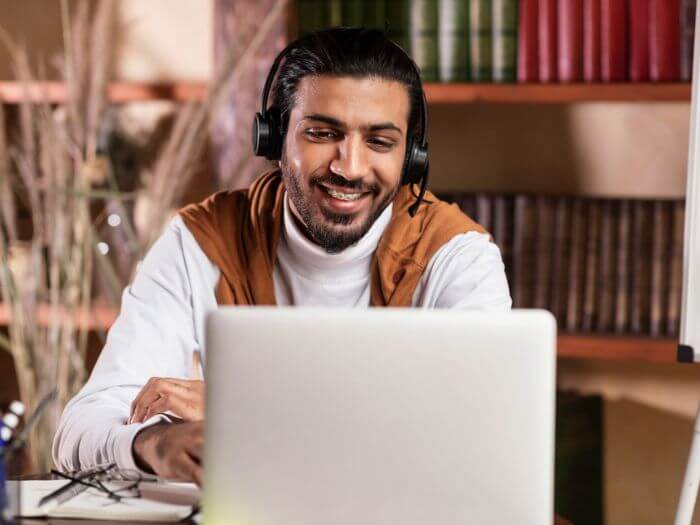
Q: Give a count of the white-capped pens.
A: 3